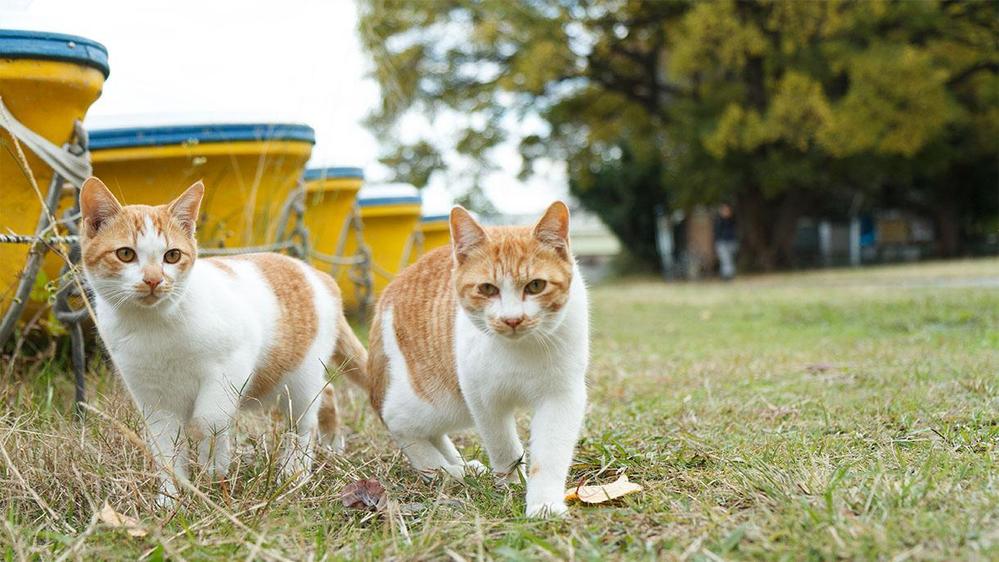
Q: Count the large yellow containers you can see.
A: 5